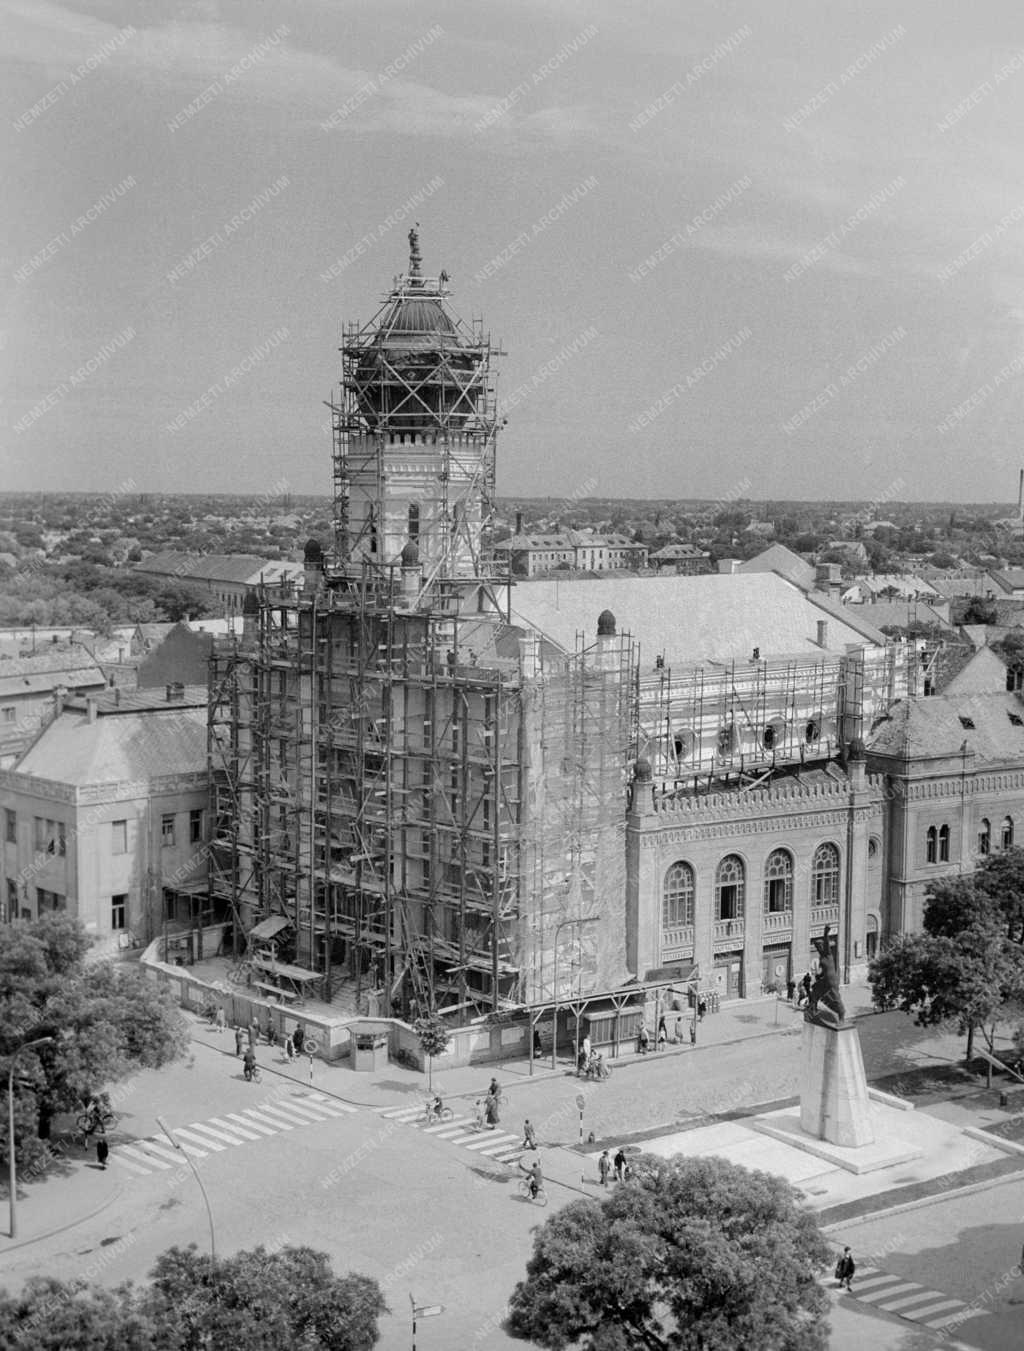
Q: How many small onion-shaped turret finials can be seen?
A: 6